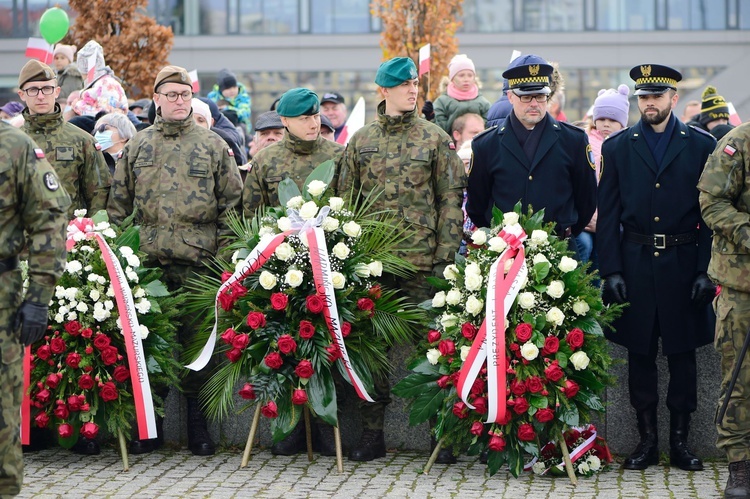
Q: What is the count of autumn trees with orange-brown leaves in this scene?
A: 2